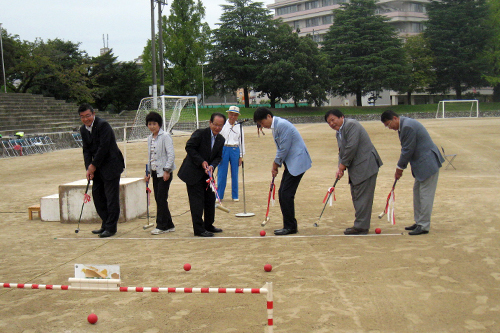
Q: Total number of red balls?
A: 5